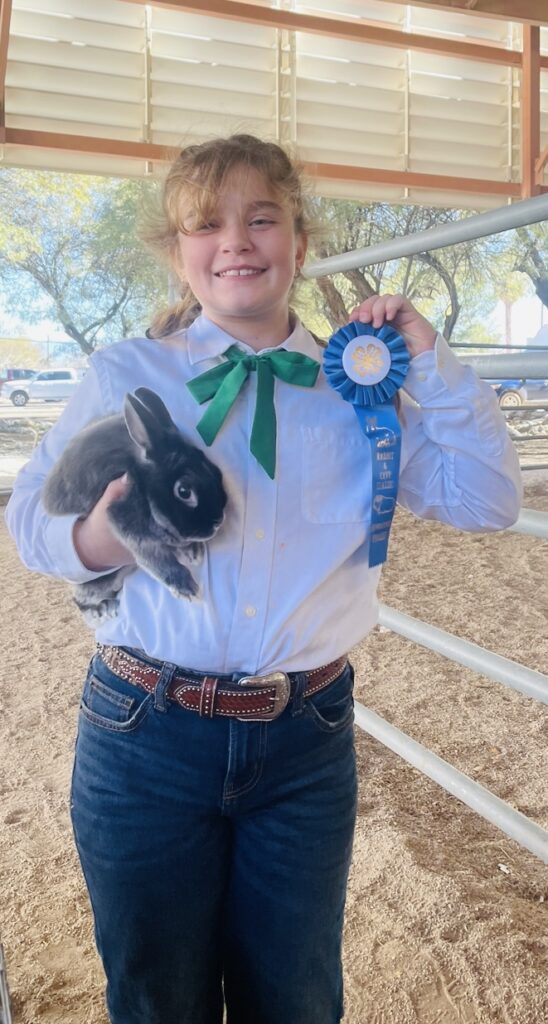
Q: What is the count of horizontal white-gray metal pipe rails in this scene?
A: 5